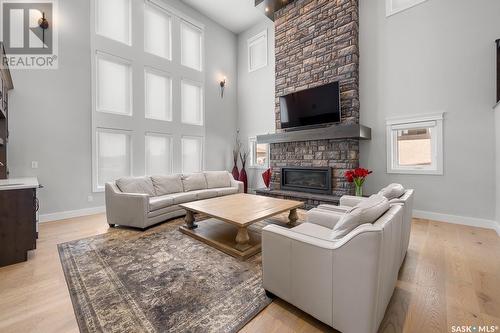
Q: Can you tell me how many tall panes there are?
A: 9